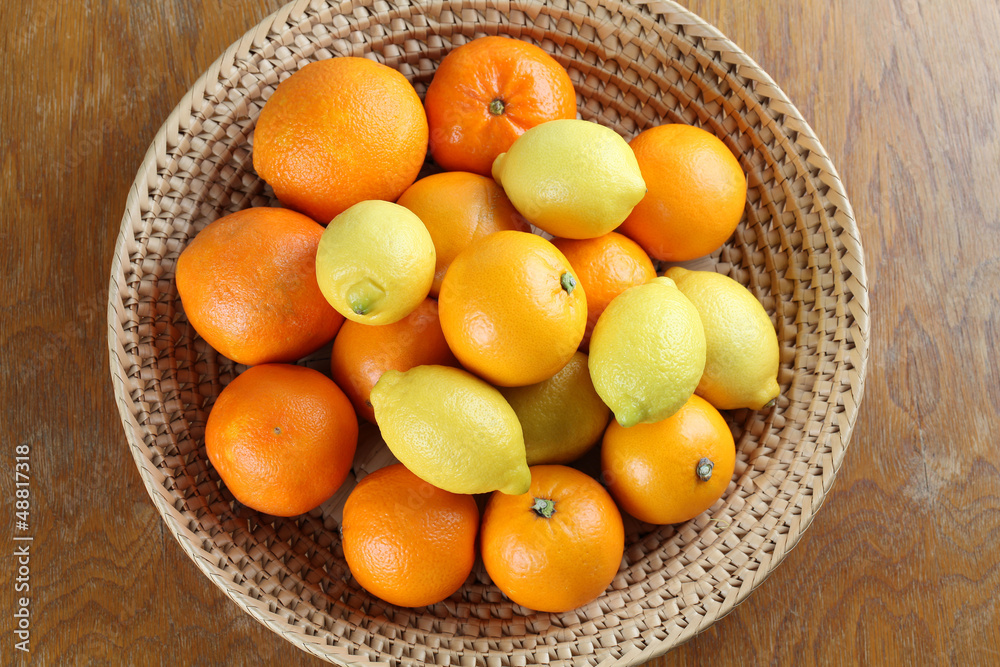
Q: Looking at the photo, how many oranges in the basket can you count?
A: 12